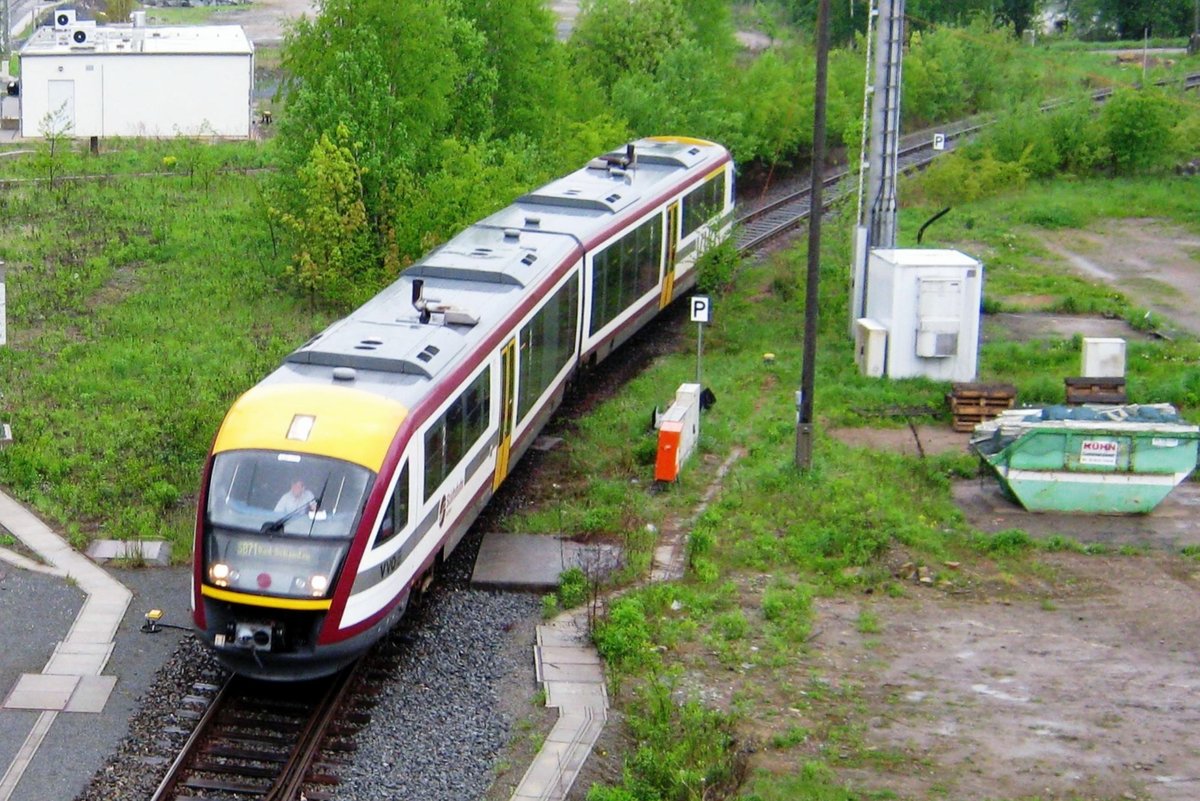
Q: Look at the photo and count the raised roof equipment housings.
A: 4